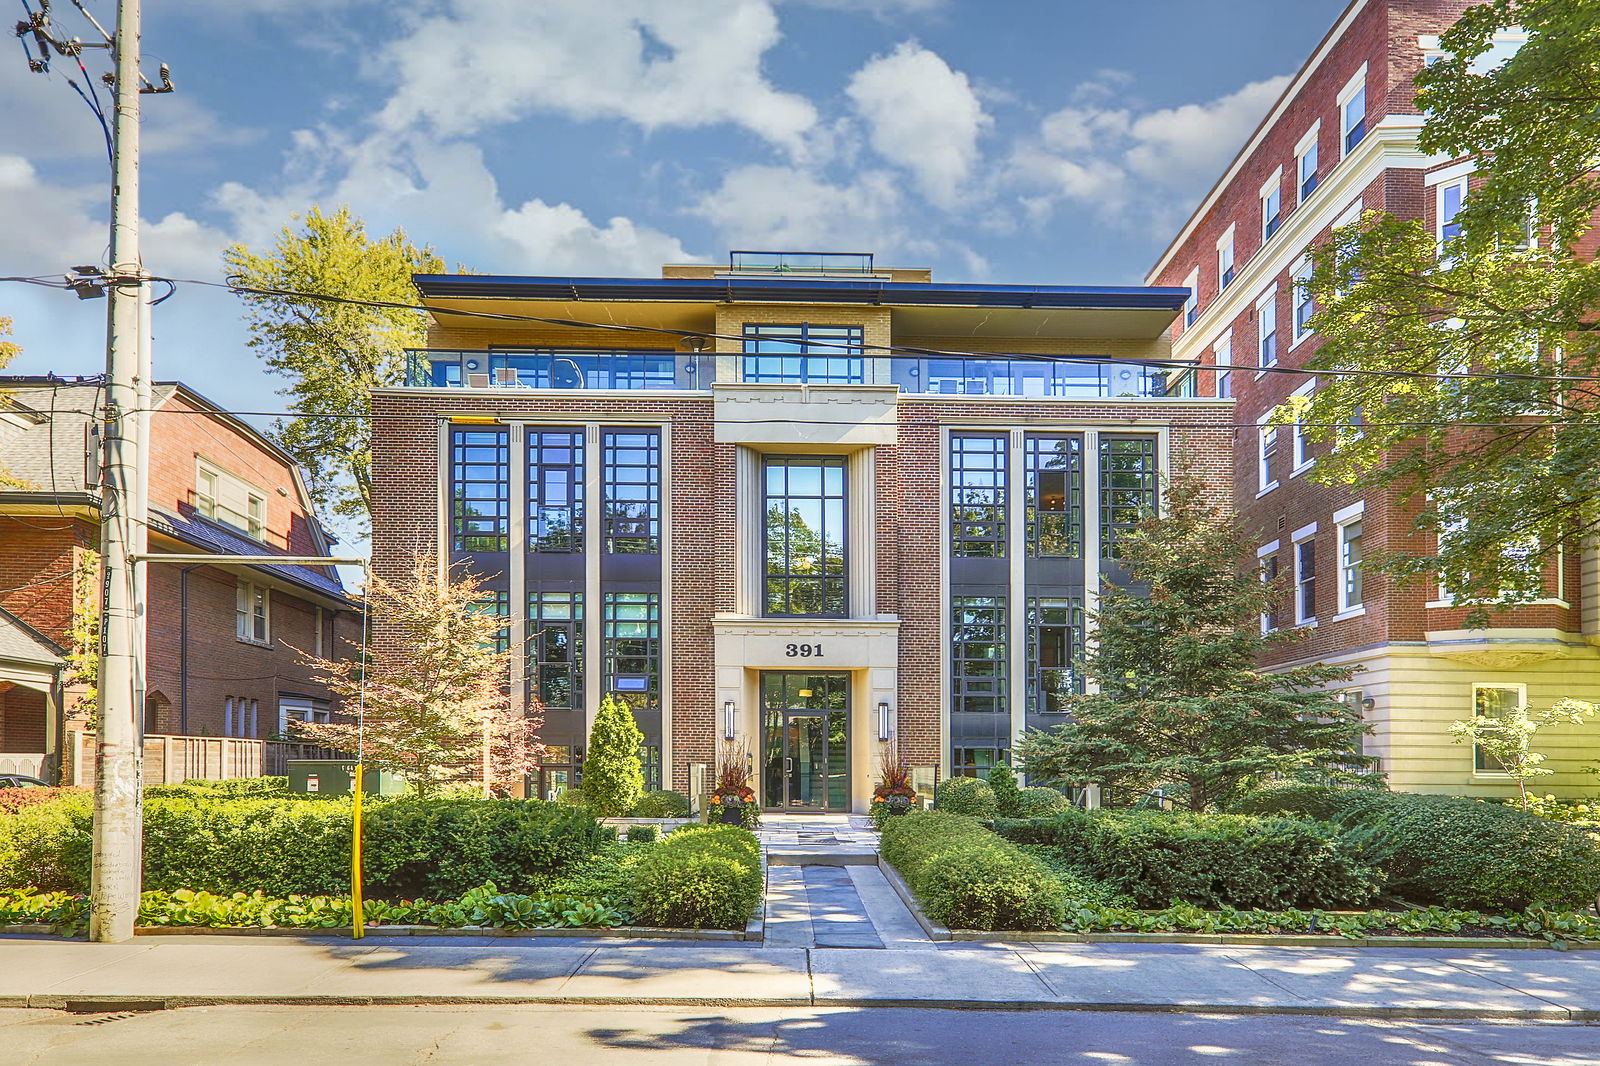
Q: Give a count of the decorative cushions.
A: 0